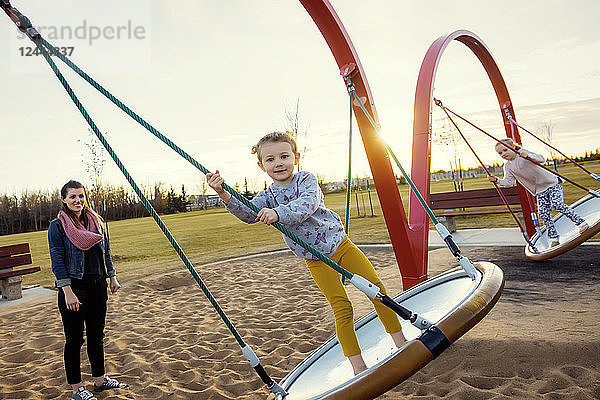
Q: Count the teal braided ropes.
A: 4